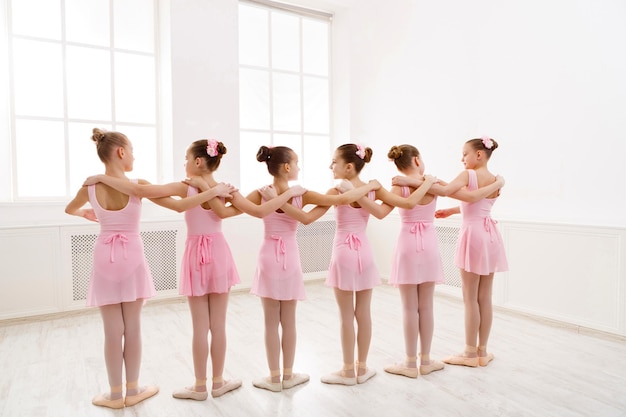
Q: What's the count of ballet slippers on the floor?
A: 12